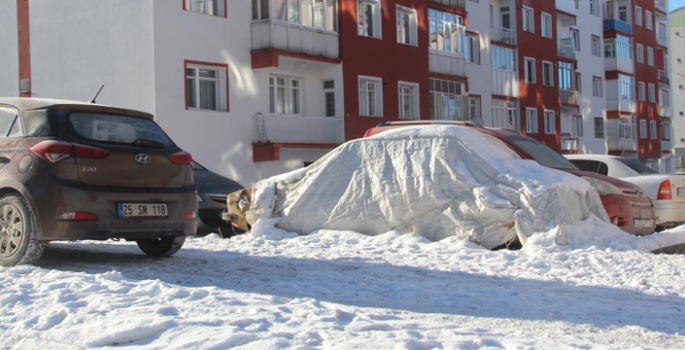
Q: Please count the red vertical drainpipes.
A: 1